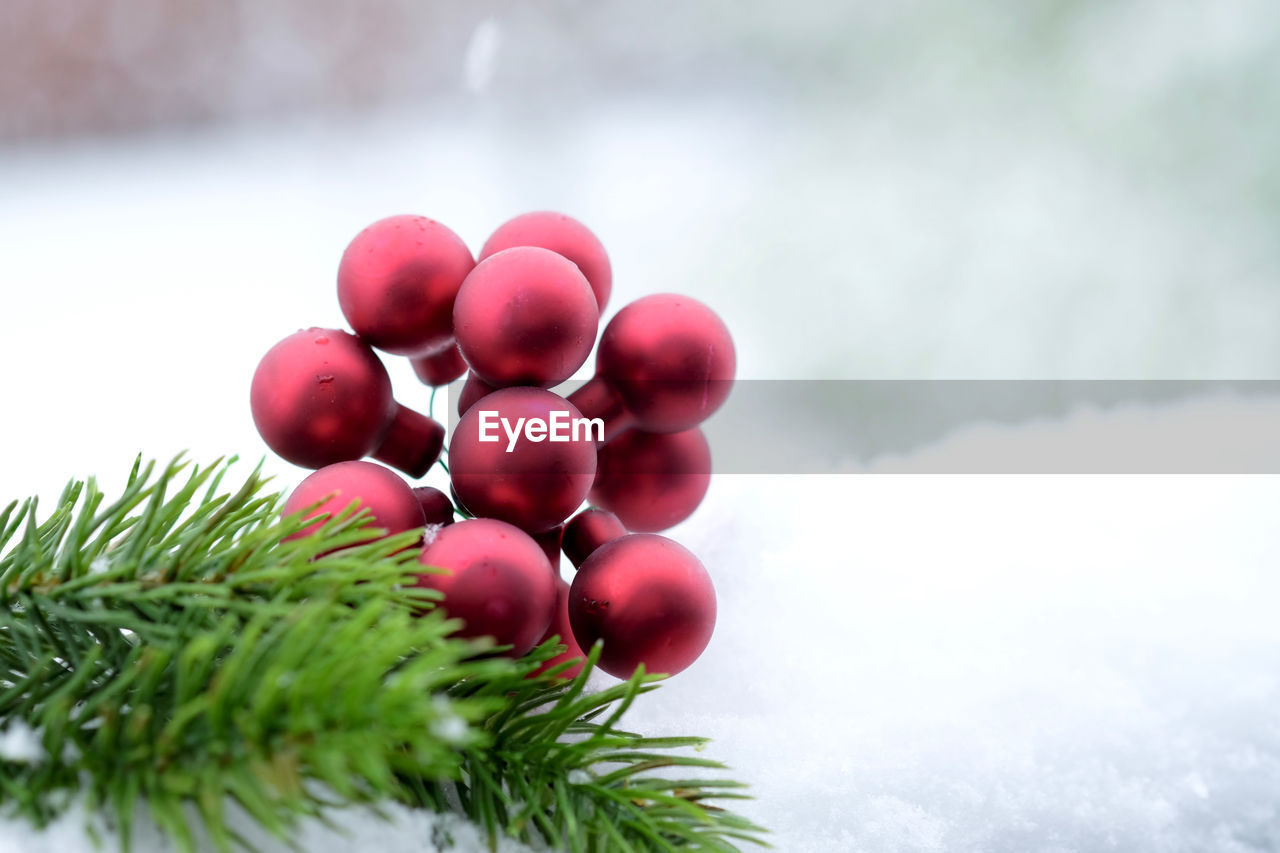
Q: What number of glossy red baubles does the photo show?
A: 11